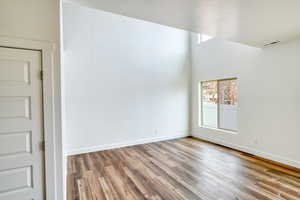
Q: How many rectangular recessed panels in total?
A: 4